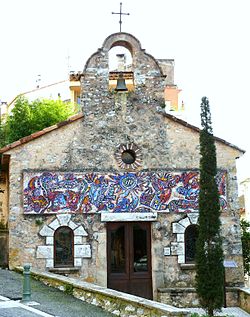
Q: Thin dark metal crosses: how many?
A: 1